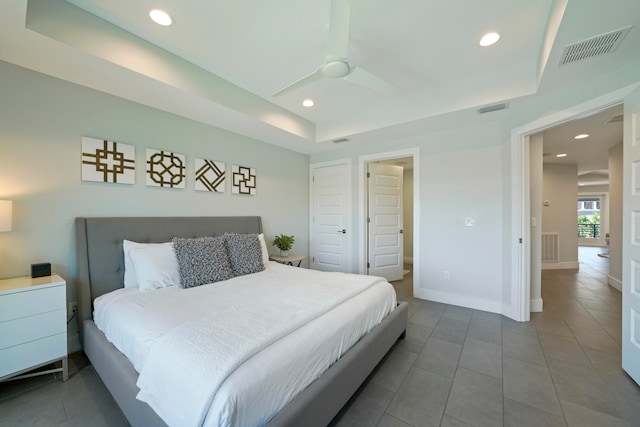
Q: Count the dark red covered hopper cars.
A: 0